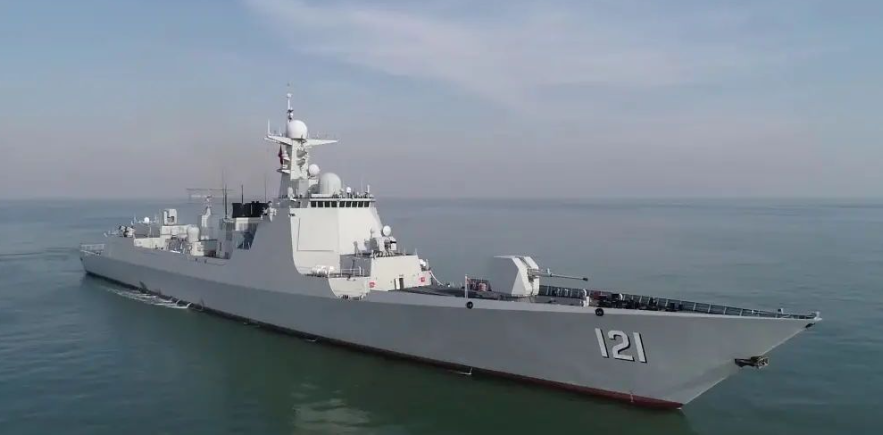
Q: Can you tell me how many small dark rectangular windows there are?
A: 9